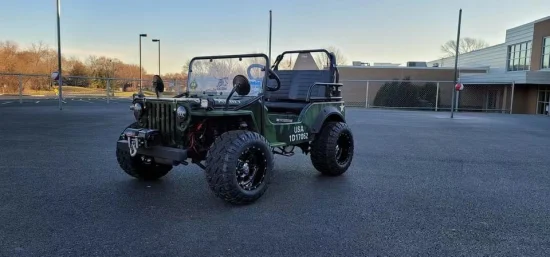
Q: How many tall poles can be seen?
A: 5